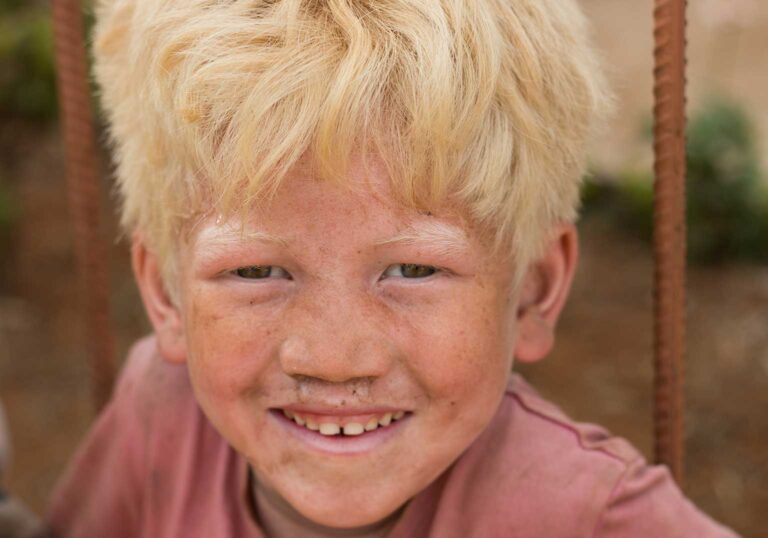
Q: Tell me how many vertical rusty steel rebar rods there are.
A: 2